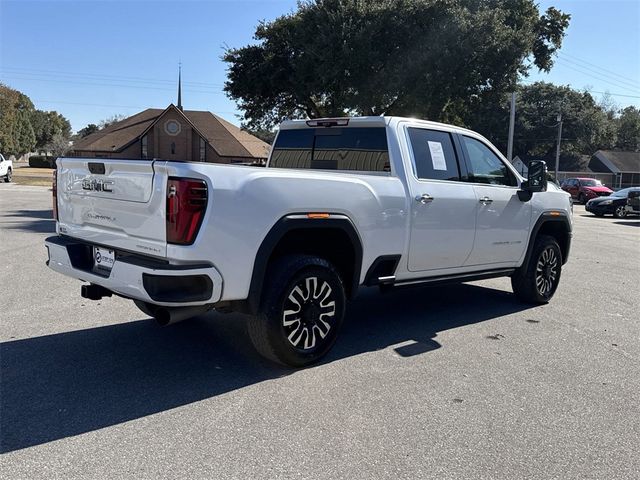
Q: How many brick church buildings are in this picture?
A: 1